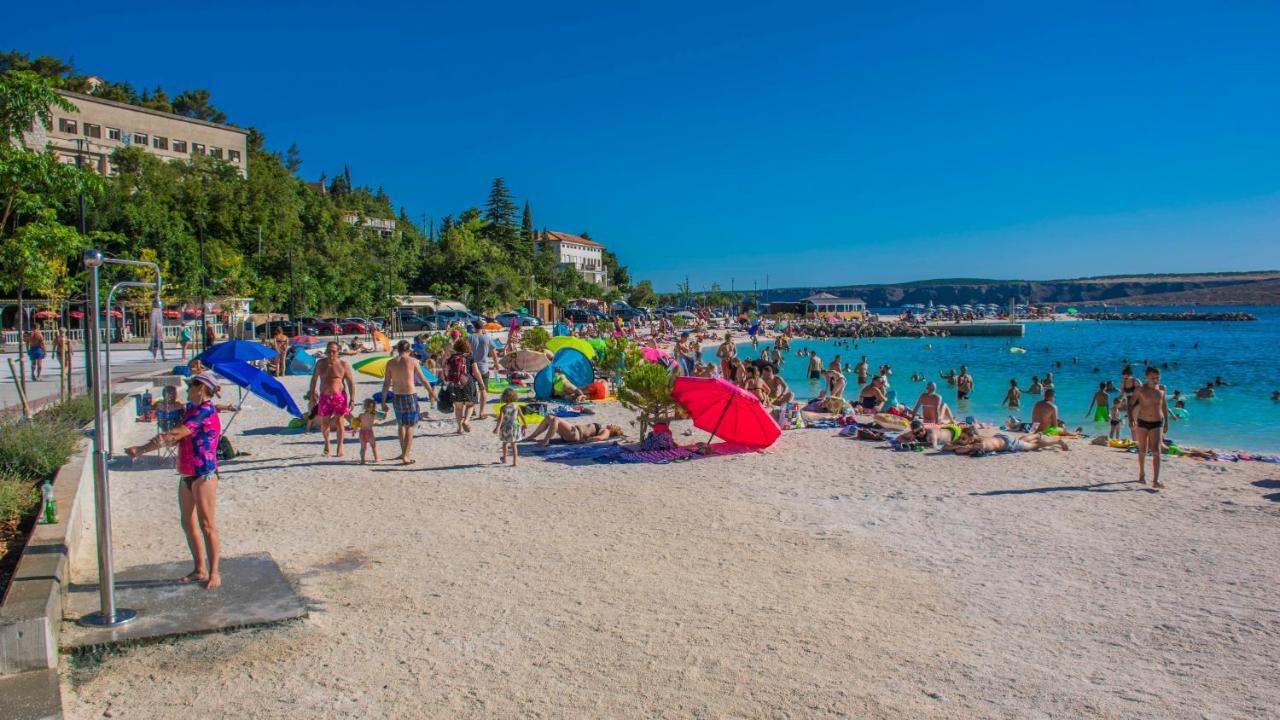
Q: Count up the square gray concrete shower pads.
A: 1